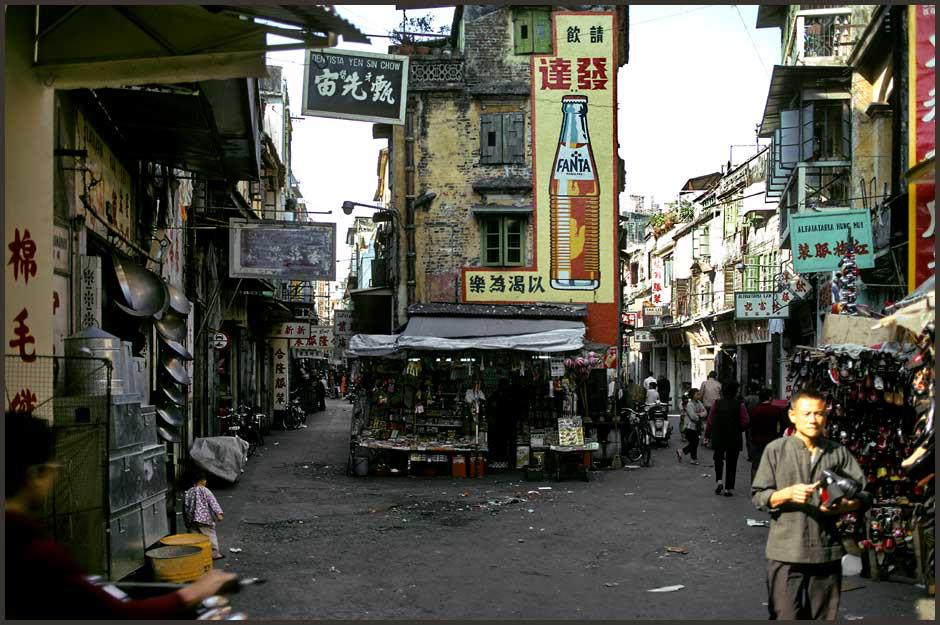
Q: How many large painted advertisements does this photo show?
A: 1